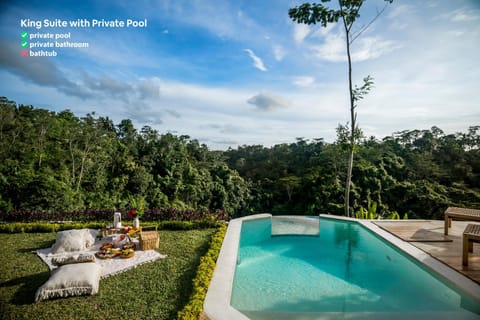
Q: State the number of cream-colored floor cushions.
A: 3